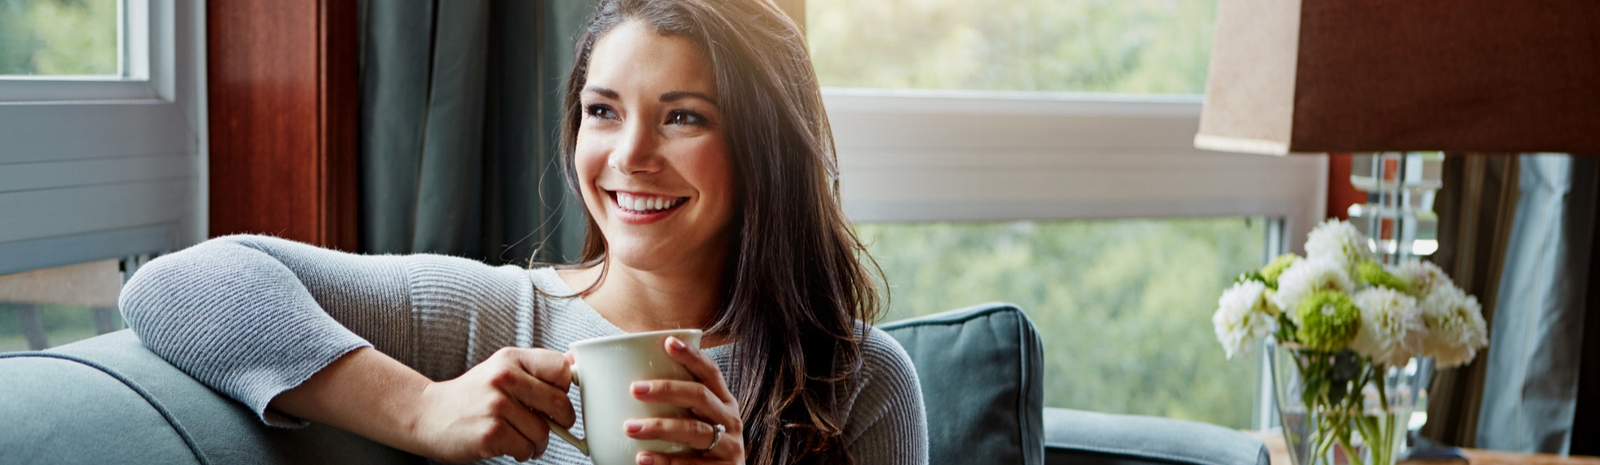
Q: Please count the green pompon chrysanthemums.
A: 3